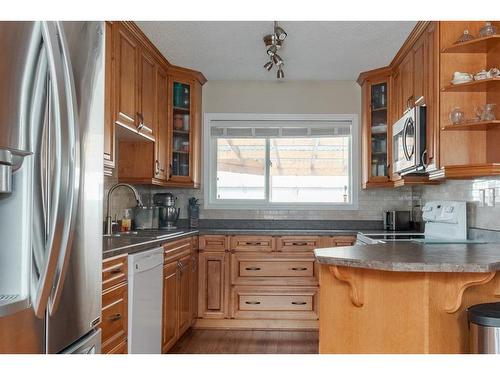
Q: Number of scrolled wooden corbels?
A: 2